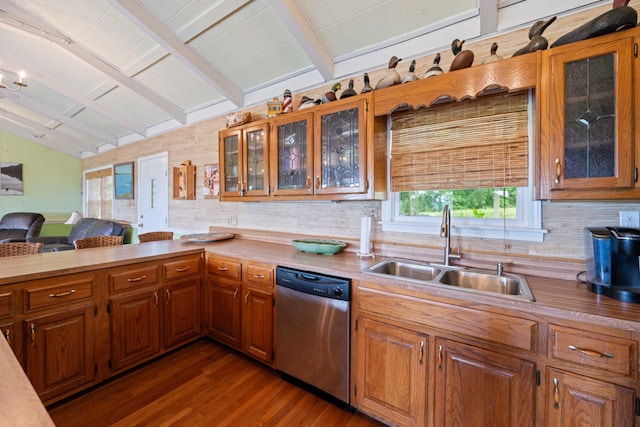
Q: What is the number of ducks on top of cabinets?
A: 11